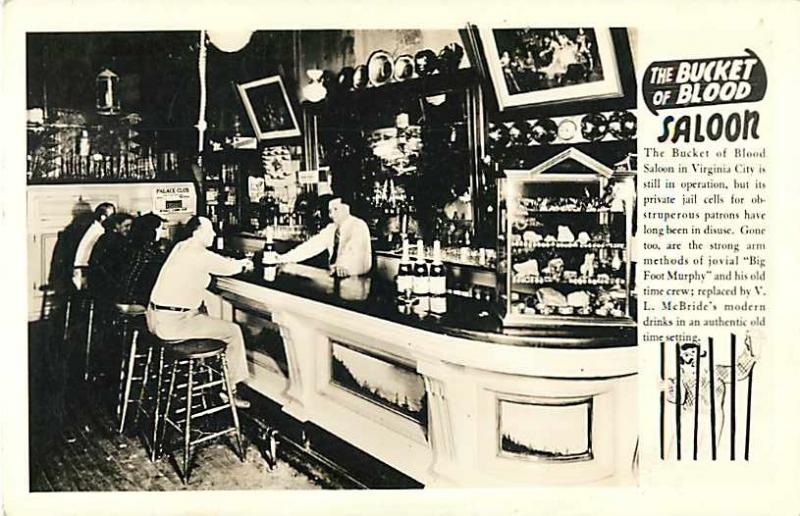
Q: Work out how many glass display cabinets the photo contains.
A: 1